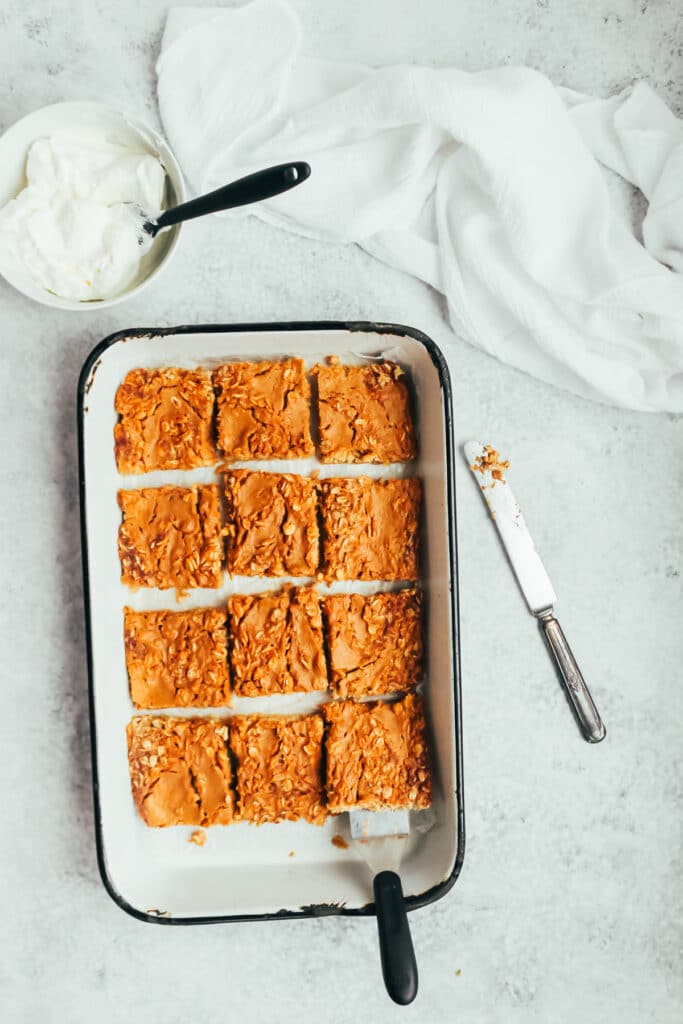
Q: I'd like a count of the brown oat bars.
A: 12